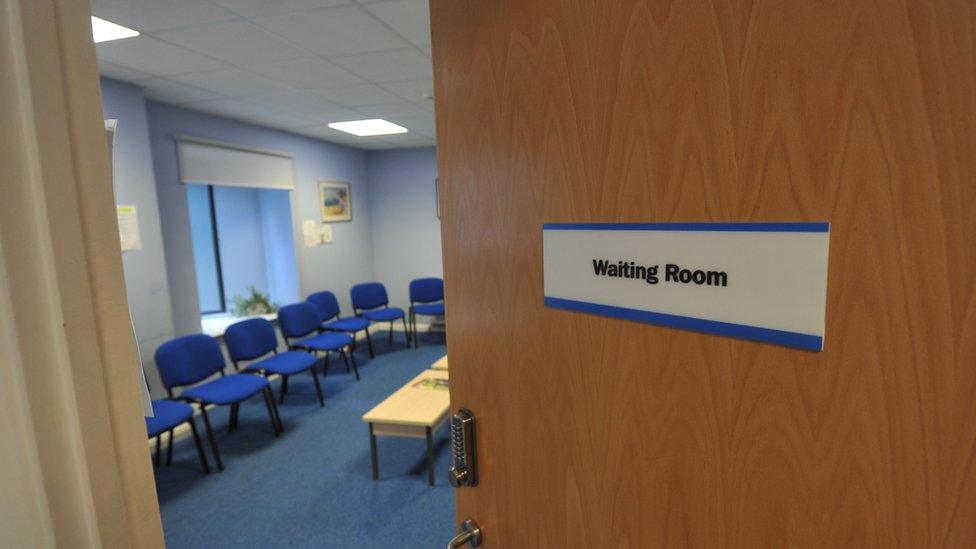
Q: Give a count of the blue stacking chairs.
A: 7